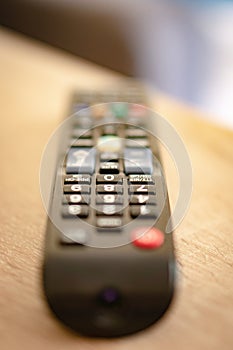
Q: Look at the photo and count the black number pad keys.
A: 10